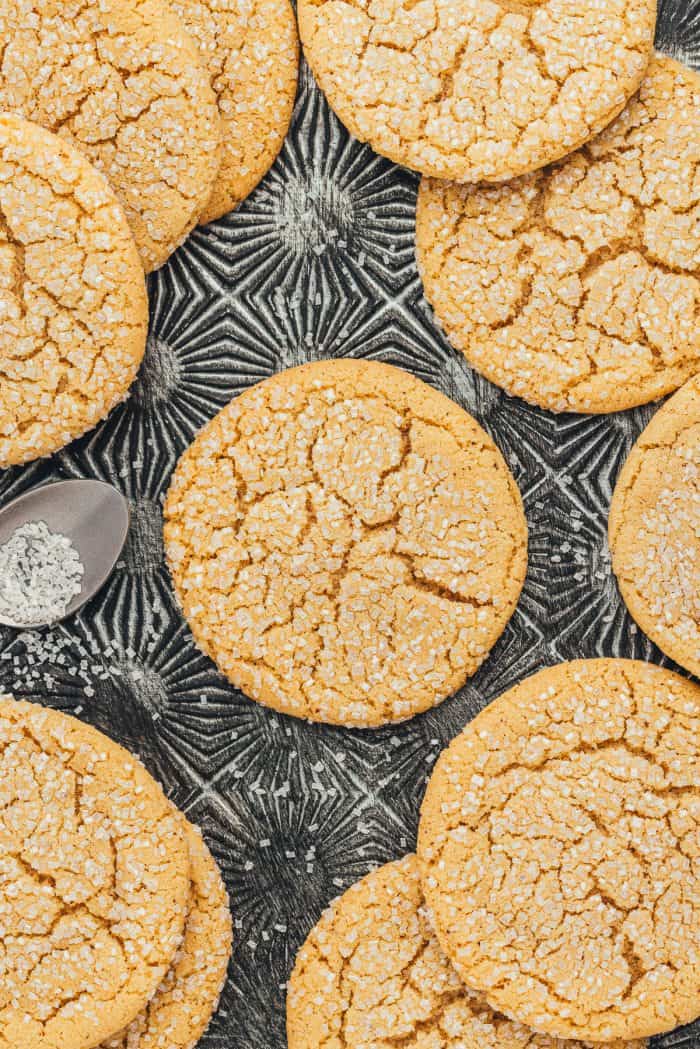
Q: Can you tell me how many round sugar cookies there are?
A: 11